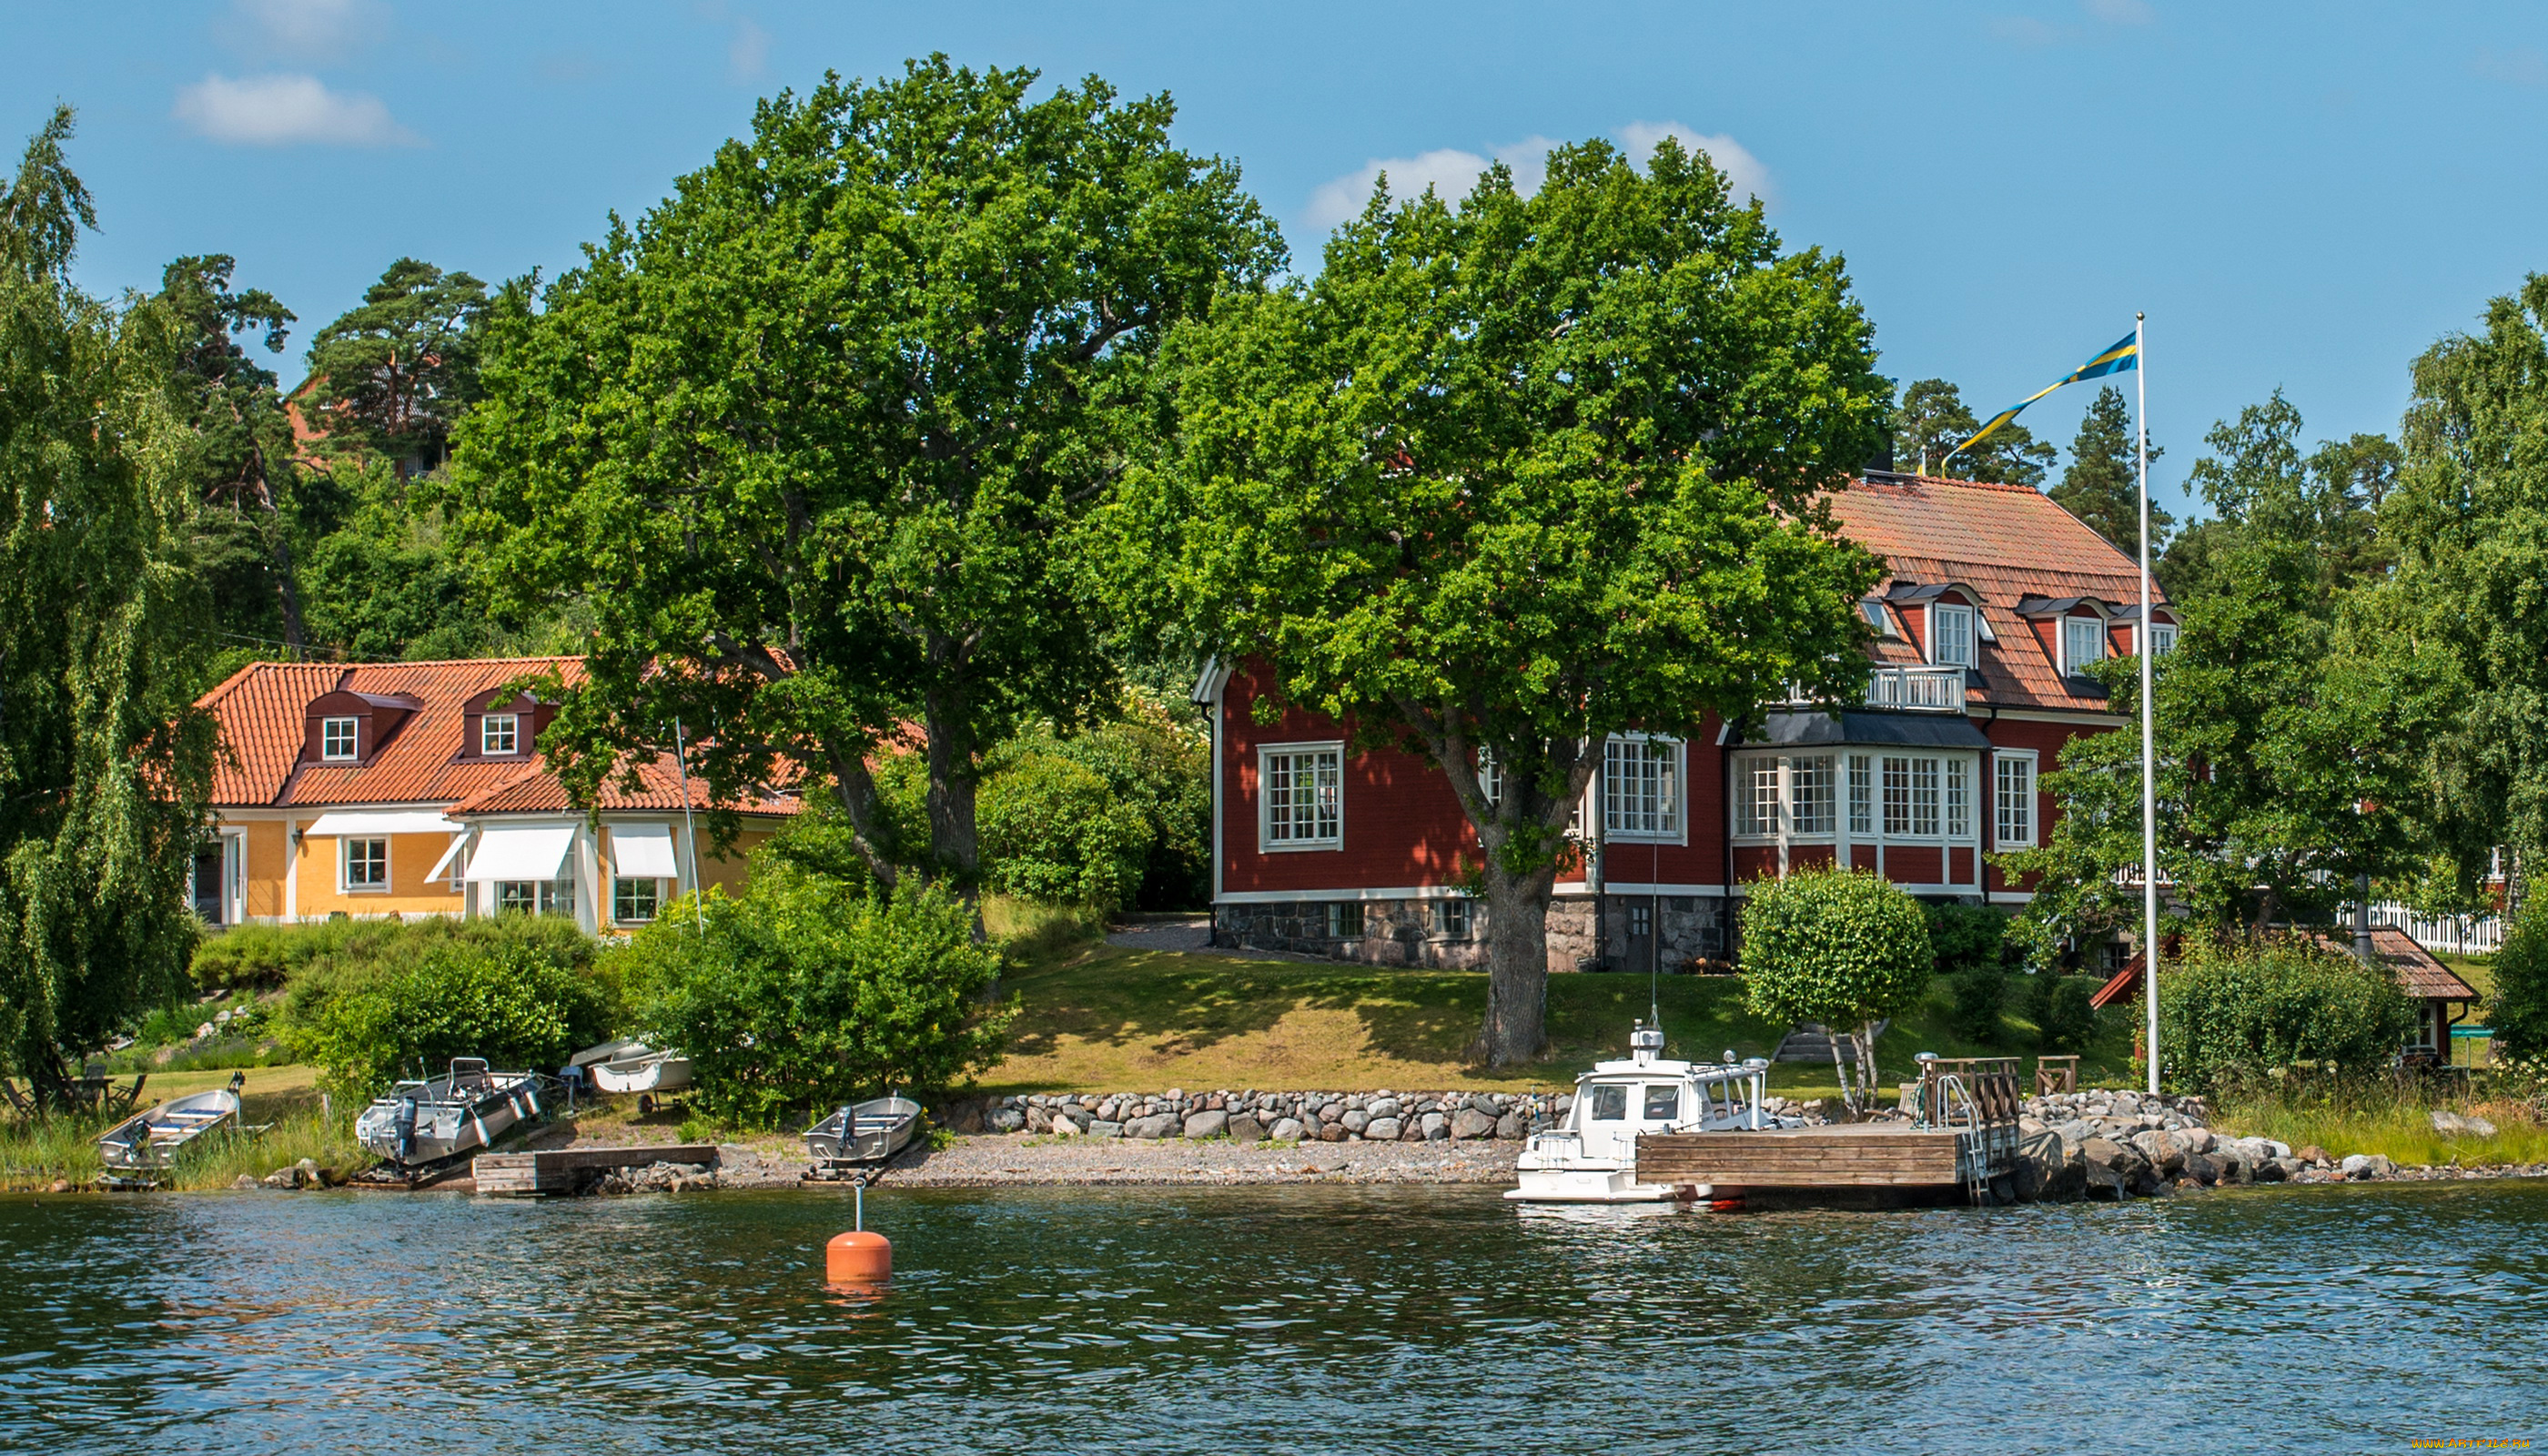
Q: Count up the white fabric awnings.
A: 4